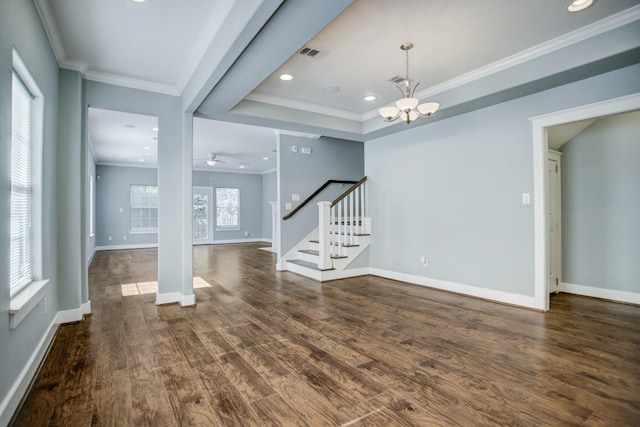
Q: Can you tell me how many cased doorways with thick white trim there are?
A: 1